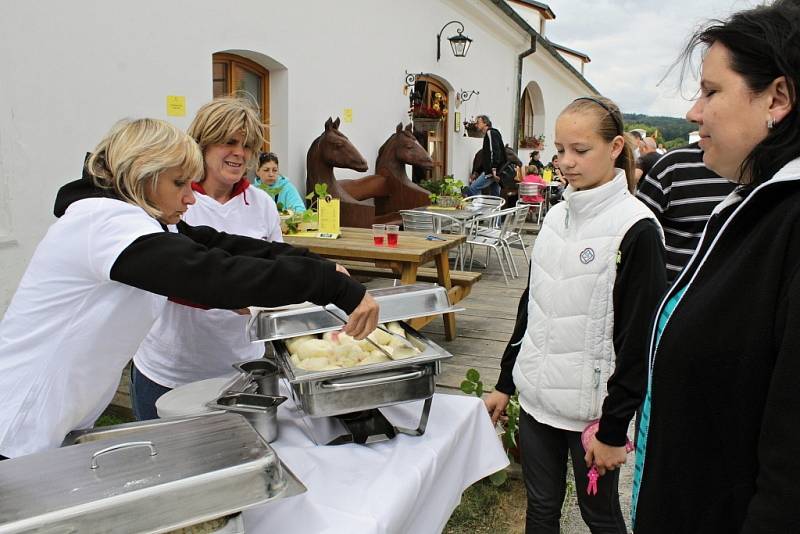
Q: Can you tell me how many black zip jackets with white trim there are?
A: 1